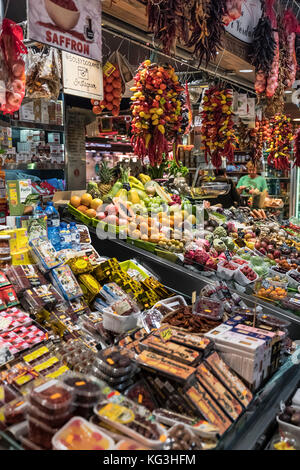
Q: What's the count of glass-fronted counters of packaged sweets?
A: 1